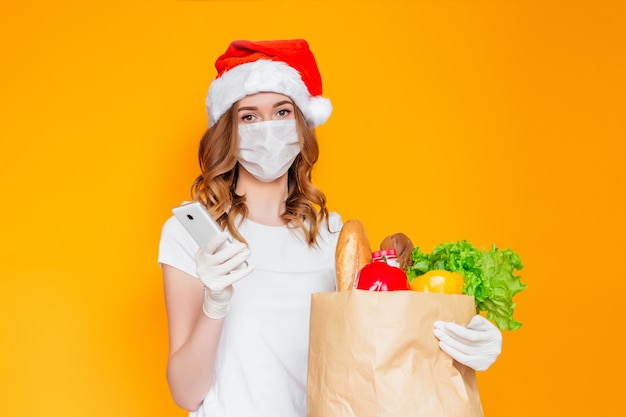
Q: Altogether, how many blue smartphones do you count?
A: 0